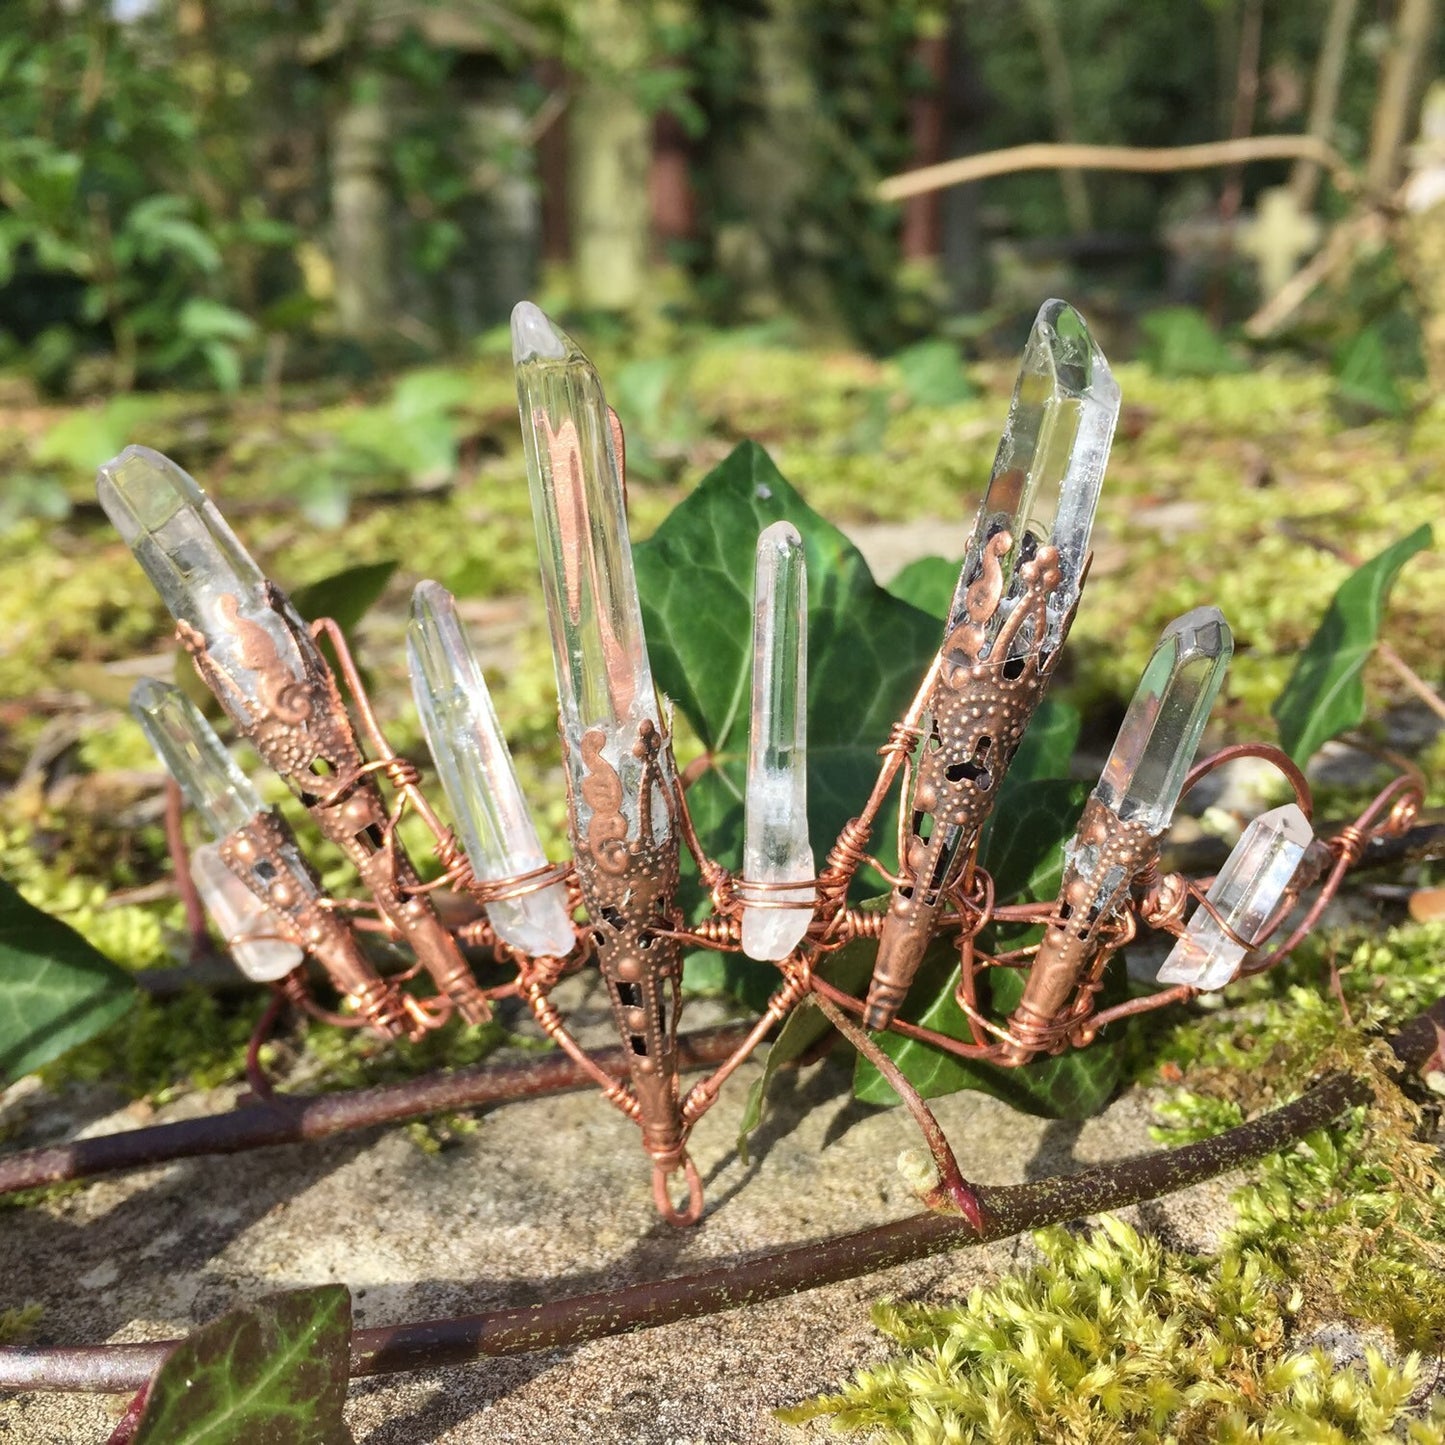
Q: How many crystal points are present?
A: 9